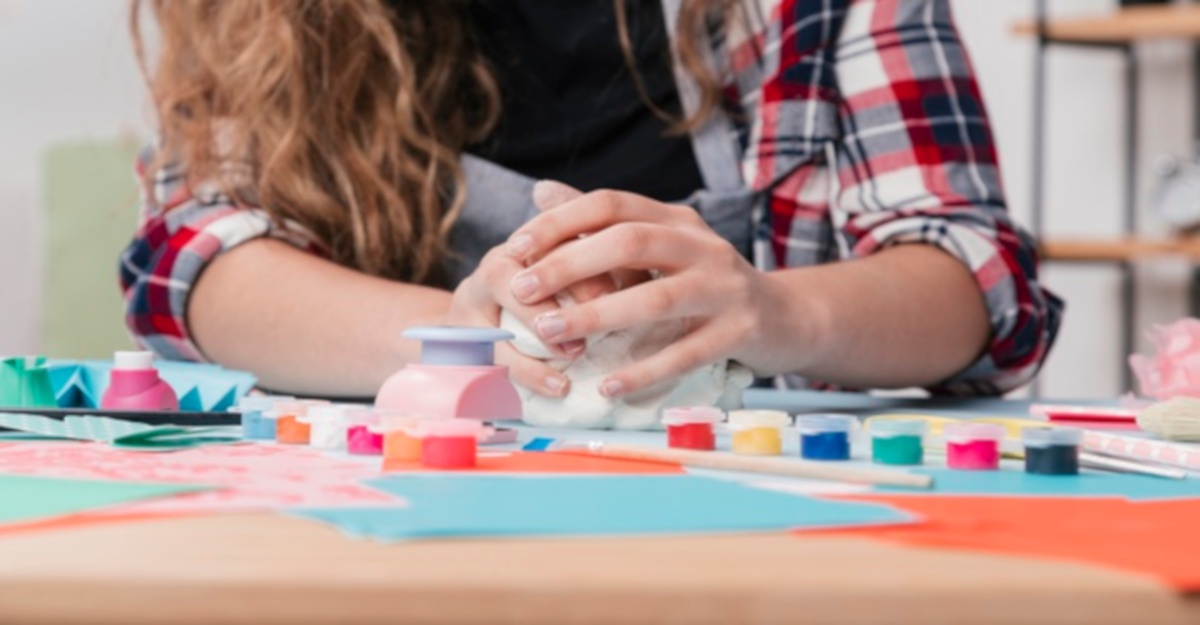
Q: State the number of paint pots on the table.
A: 12